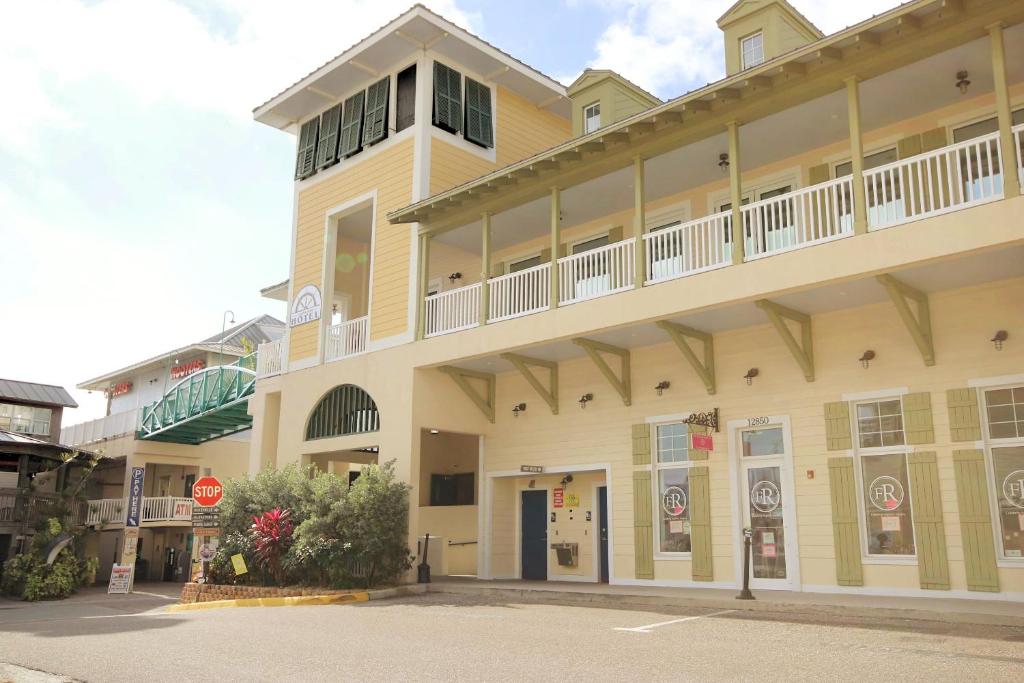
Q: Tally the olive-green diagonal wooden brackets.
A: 6